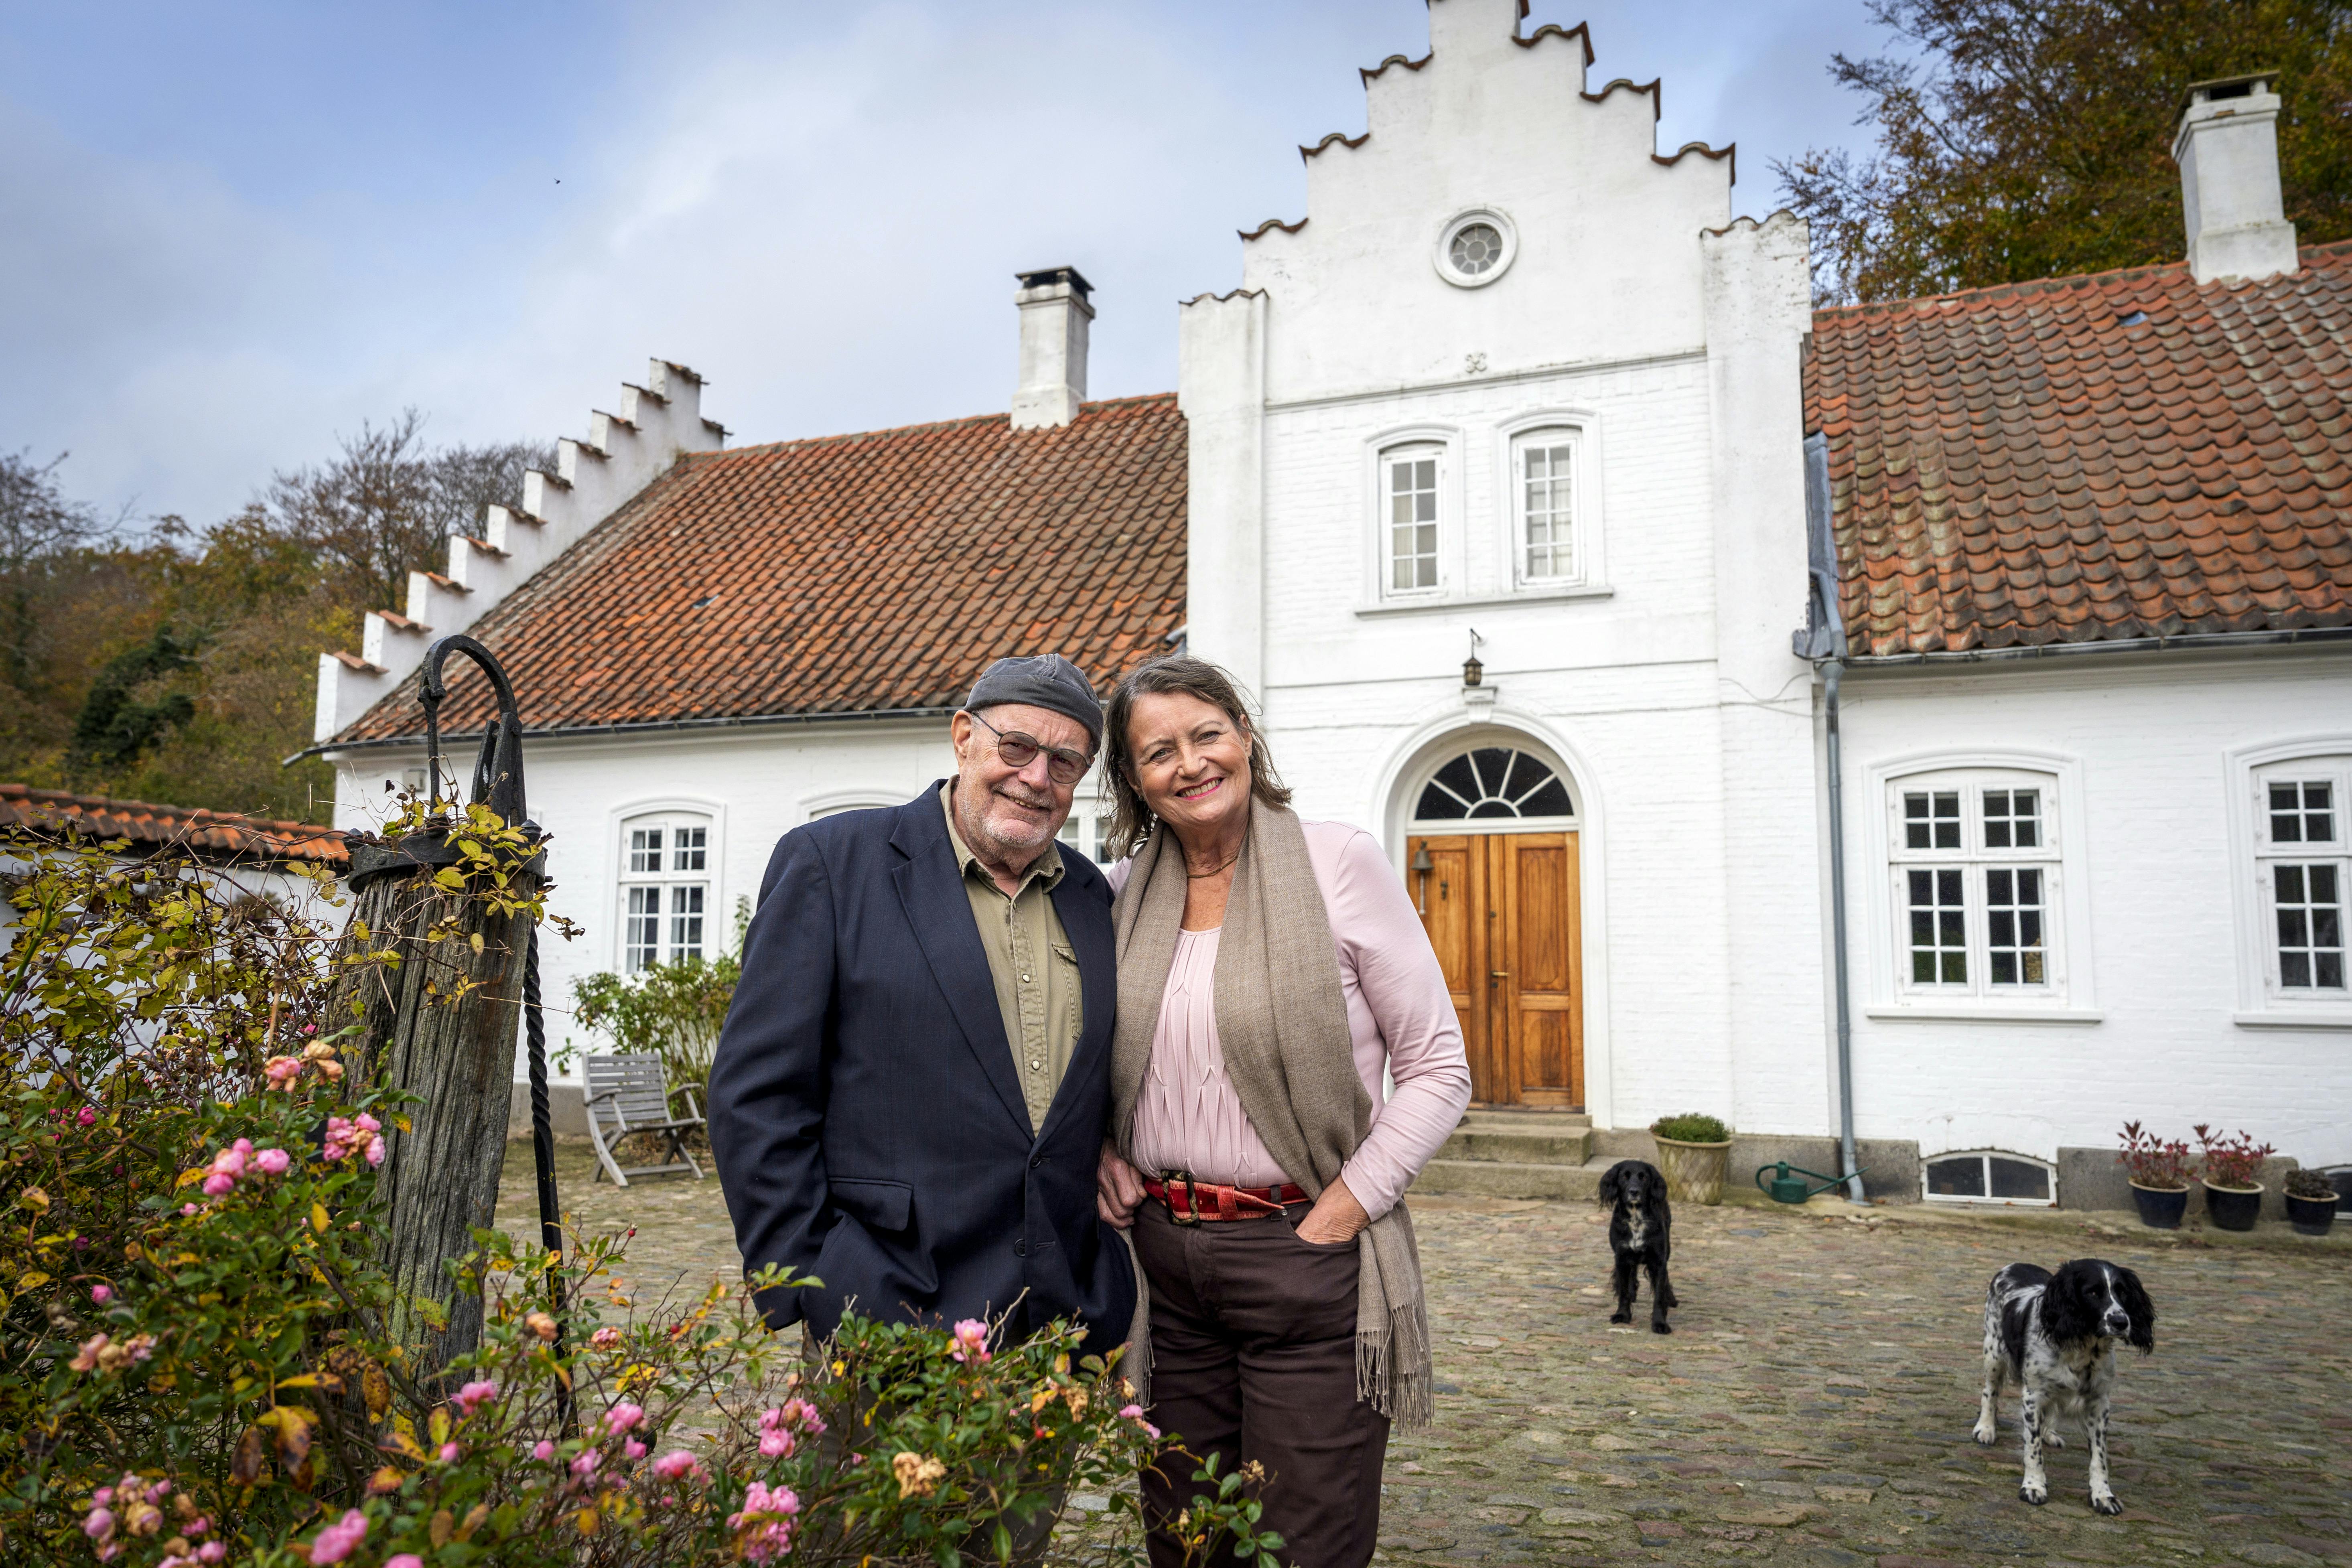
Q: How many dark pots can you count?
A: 3